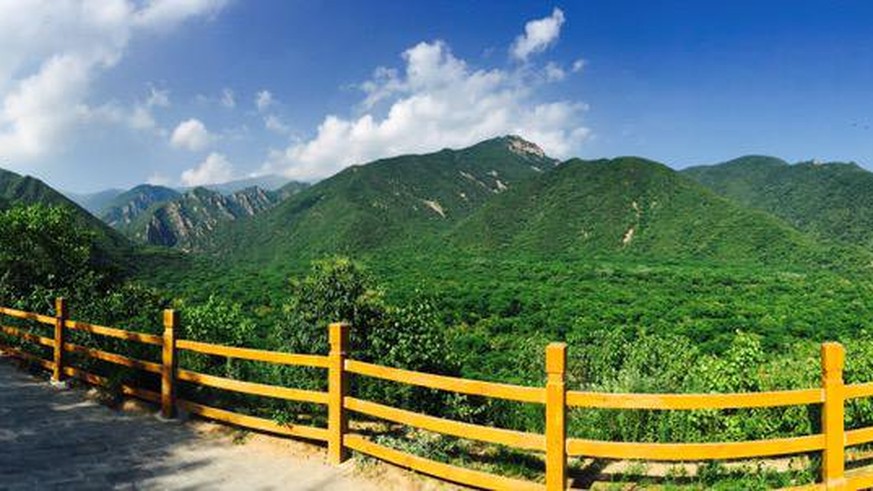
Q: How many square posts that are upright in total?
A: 5